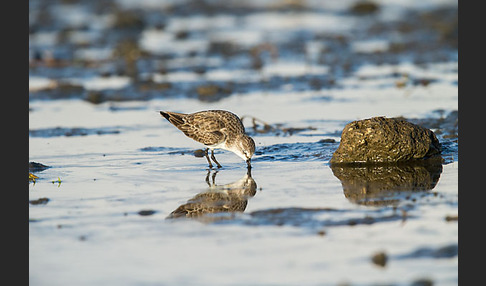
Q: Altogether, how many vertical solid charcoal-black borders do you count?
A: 2